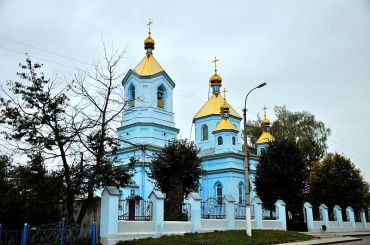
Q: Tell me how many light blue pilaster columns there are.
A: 11